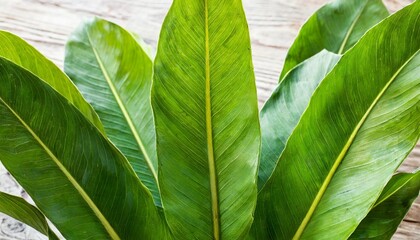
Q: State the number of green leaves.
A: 9